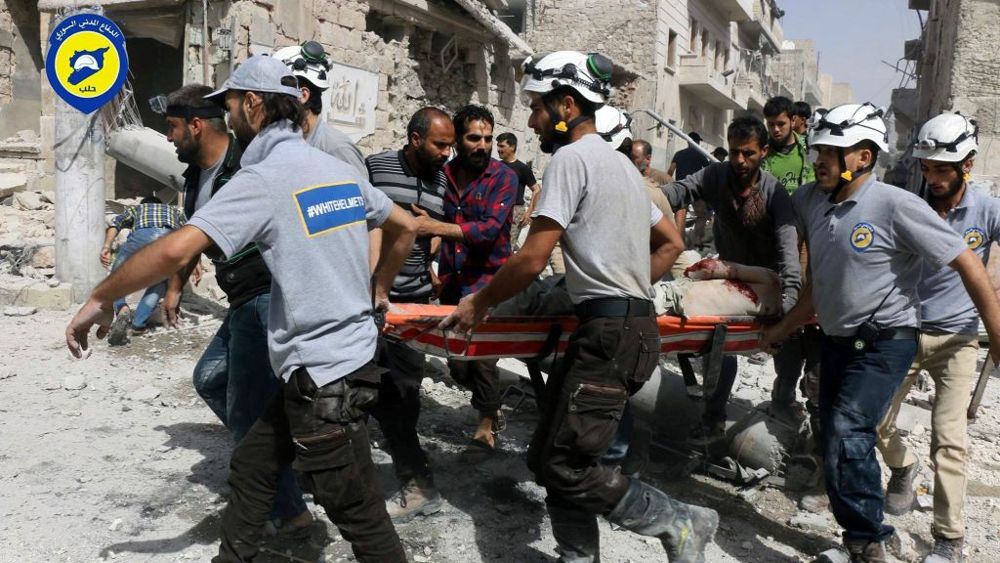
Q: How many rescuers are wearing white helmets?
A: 5